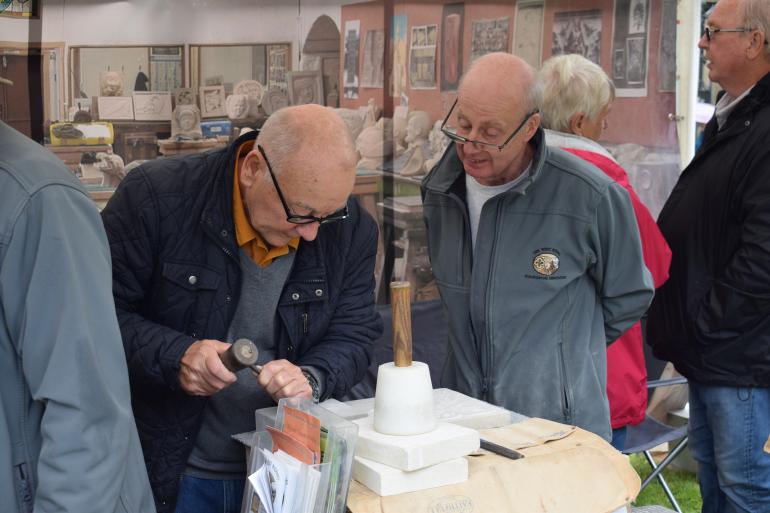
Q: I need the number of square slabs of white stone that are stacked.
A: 2